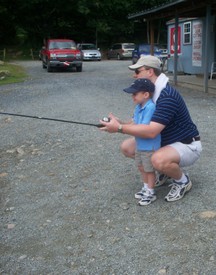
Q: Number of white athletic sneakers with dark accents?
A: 4